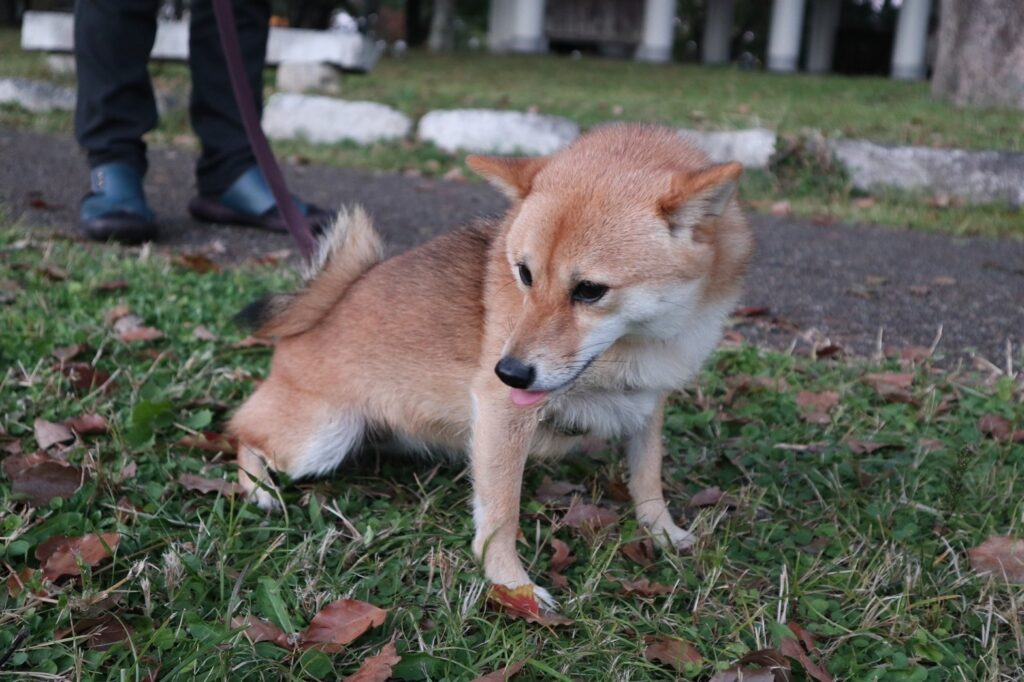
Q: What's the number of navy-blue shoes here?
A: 2